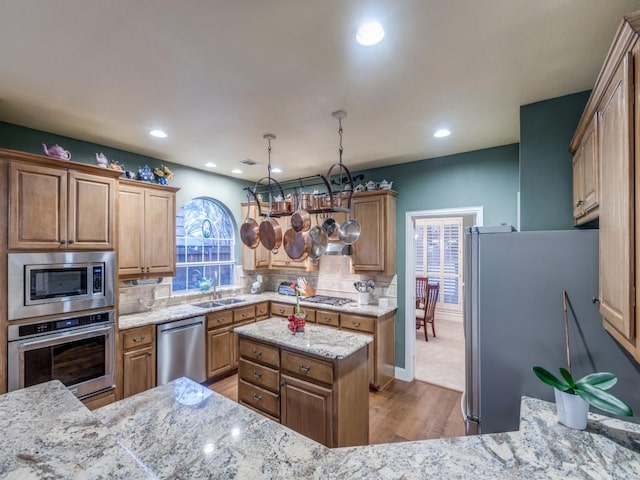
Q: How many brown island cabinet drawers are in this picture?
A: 4